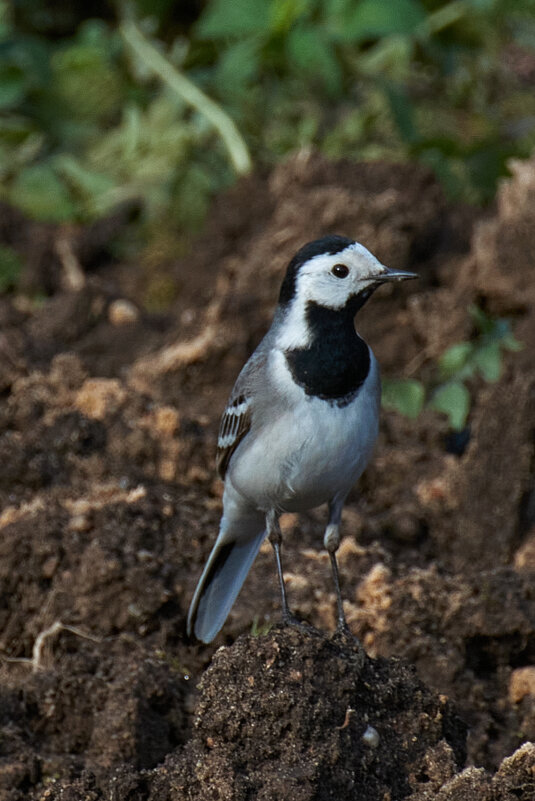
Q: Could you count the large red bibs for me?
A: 0